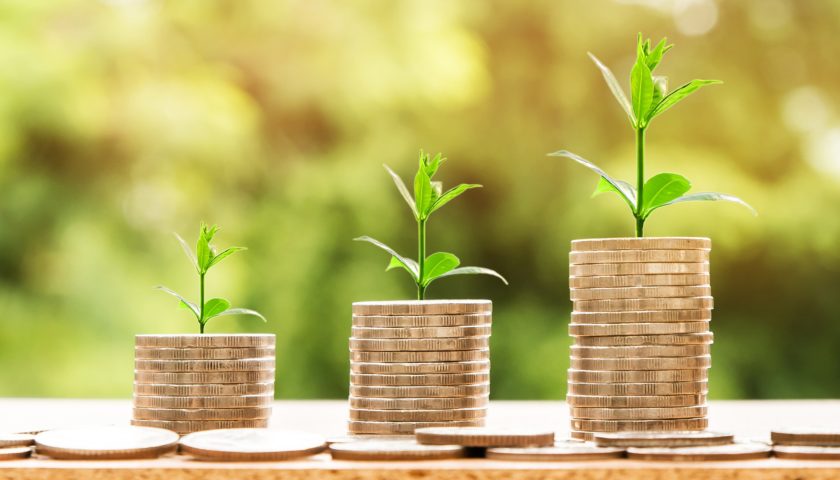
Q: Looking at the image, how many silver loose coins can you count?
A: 11